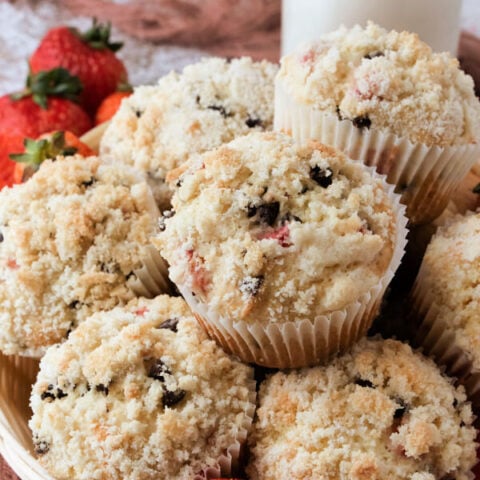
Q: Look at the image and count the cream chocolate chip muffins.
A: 7